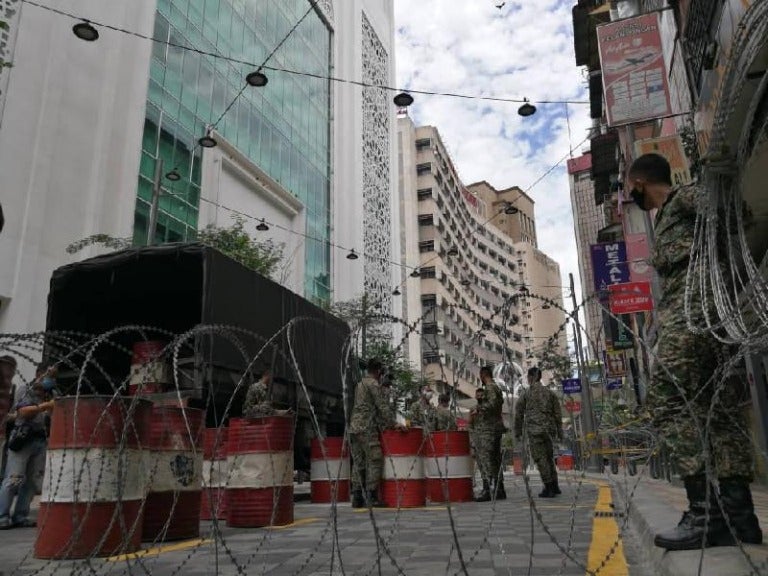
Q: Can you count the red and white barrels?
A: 8